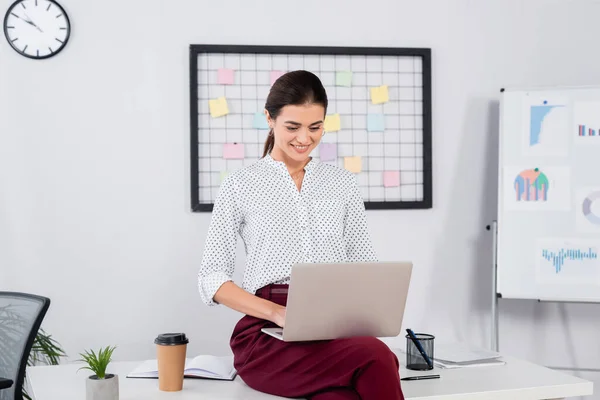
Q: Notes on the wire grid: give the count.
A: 13